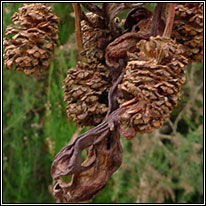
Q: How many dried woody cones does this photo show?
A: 5